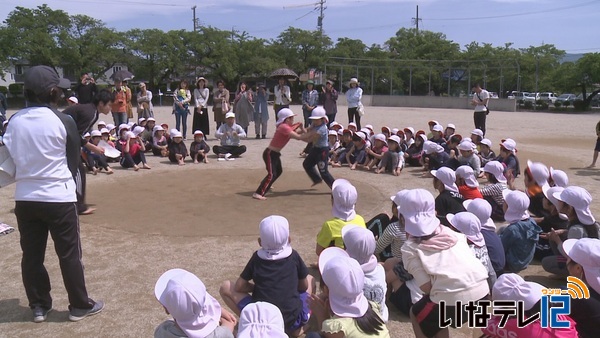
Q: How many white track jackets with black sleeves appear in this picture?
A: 1